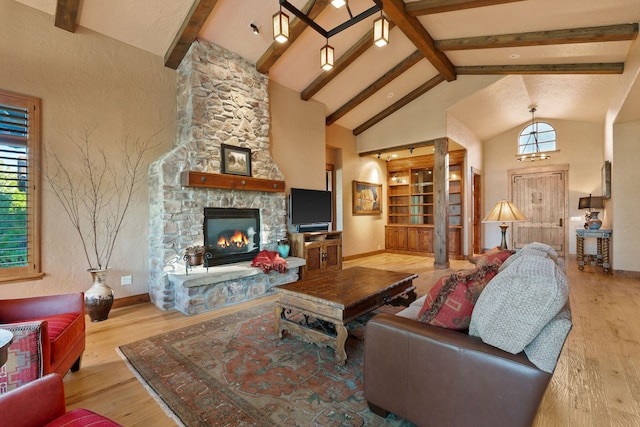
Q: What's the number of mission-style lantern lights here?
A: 4